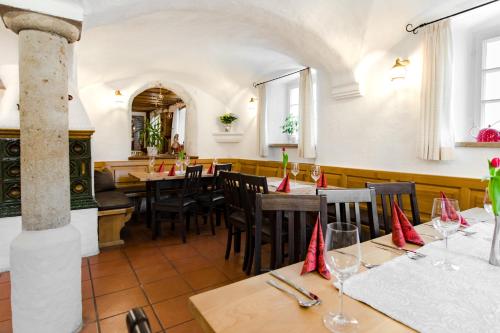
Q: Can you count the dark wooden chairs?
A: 7